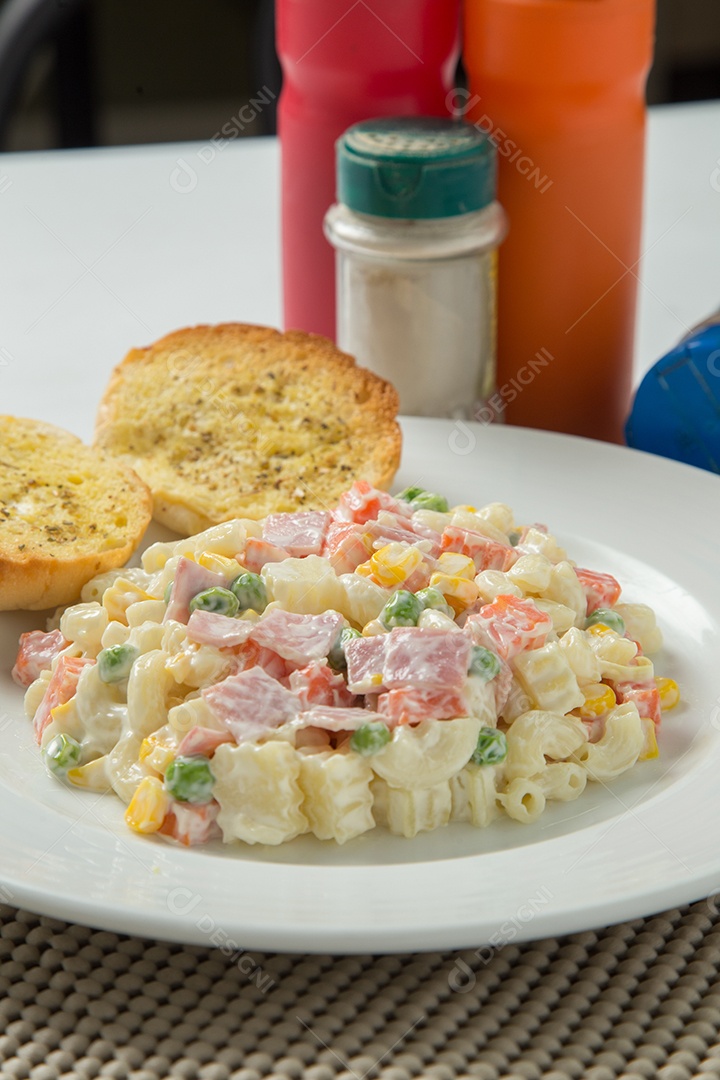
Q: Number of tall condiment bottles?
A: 2